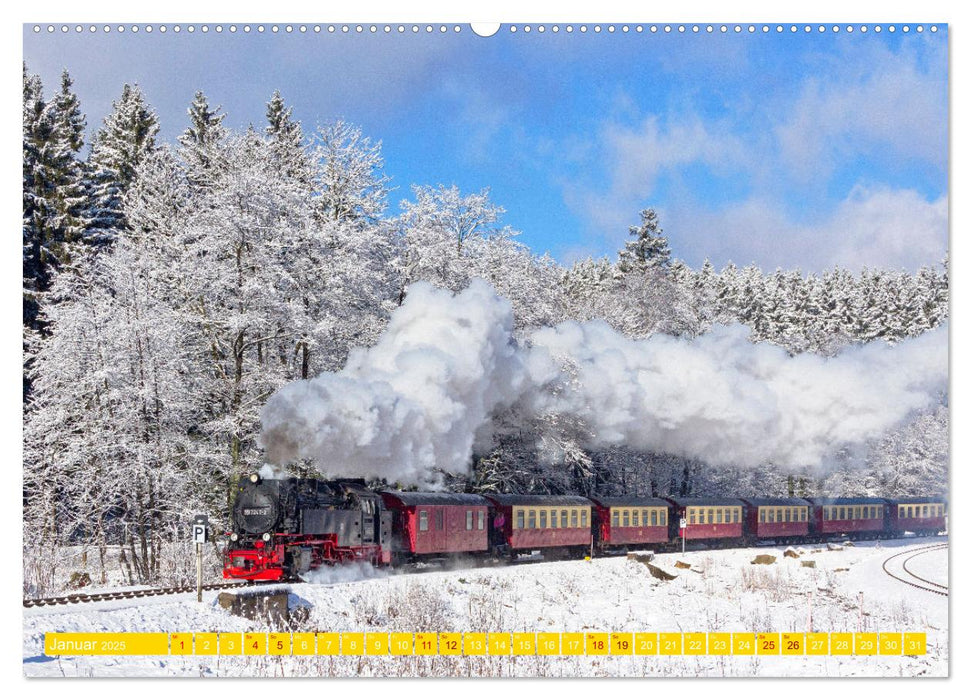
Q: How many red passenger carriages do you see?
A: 7